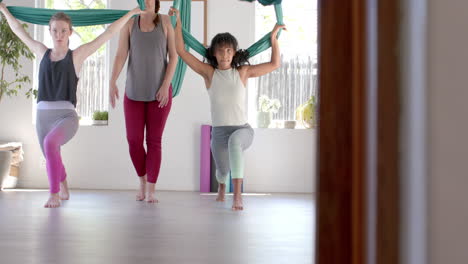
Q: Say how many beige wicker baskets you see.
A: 1